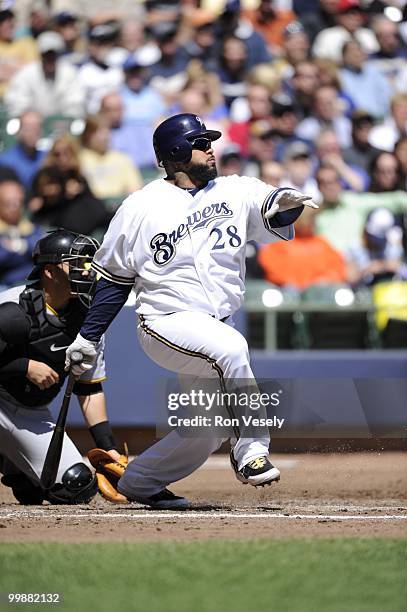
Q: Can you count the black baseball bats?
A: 1